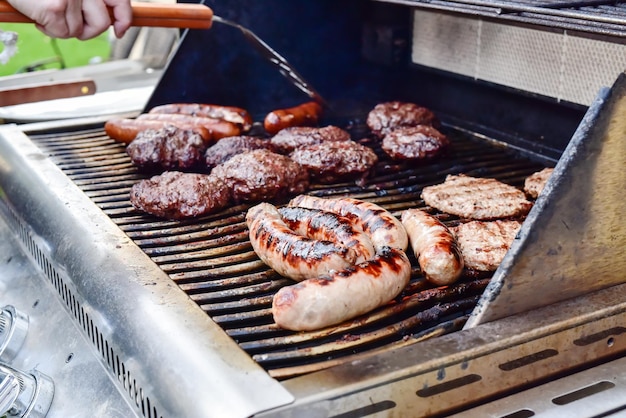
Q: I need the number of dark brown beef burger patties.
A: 8